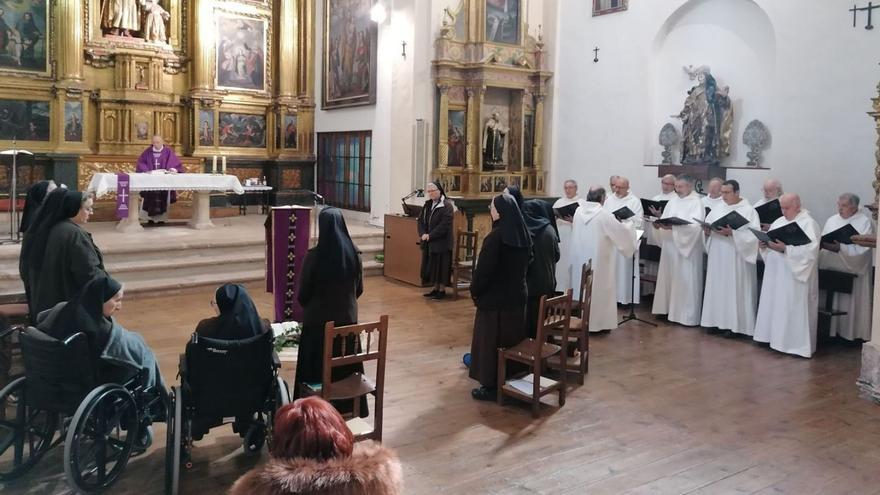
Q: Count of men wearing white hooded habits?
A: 11